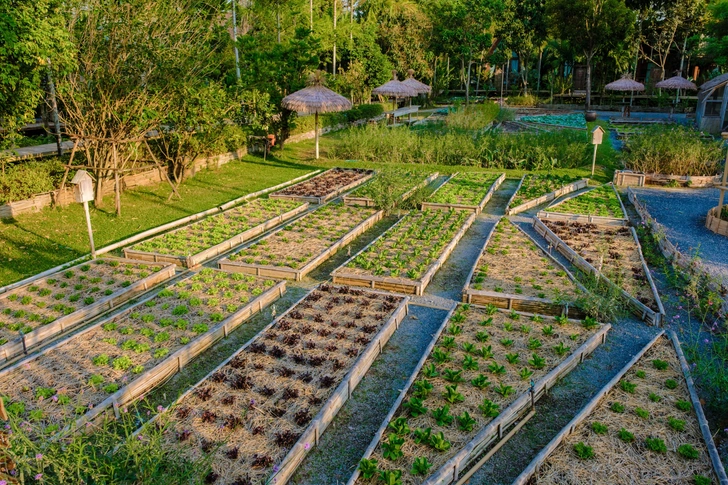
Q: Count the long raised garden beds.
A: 15